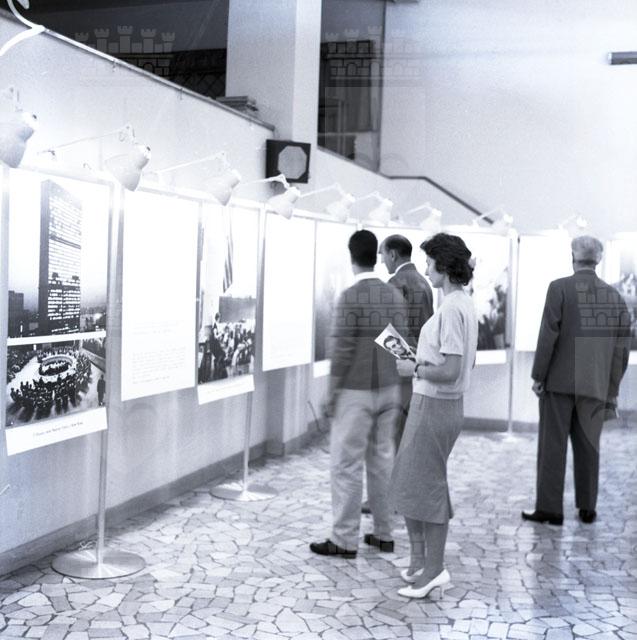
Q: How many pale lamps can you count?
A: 9